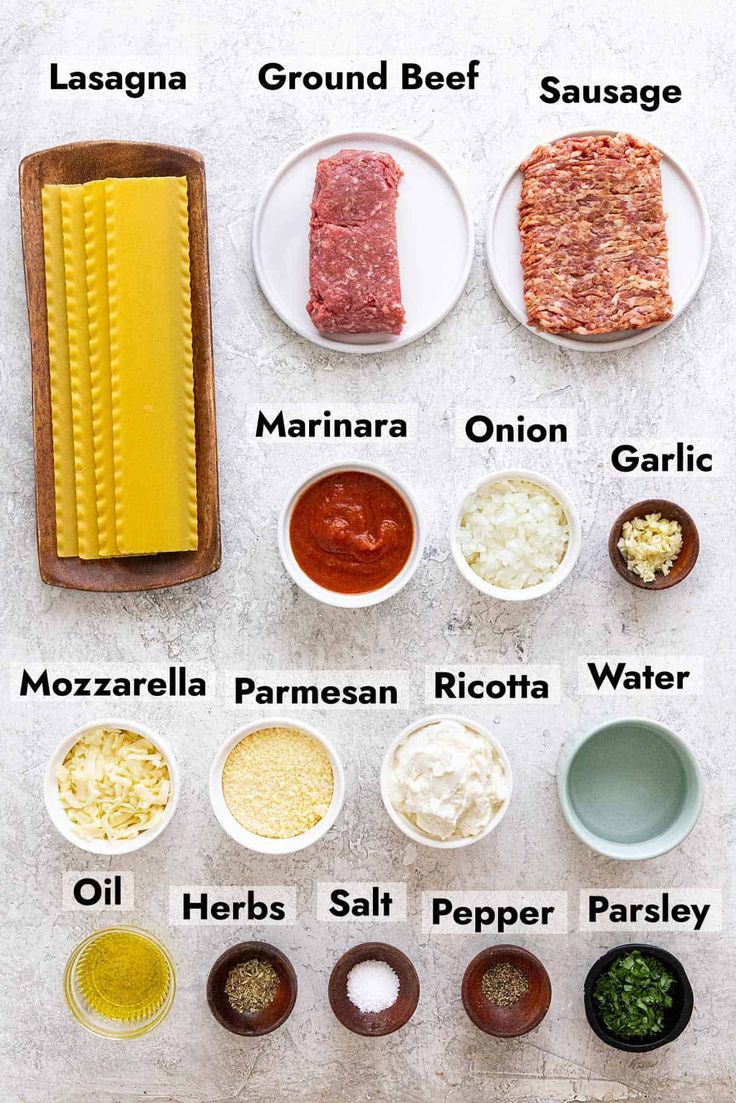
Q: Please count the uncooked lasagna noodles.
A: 4